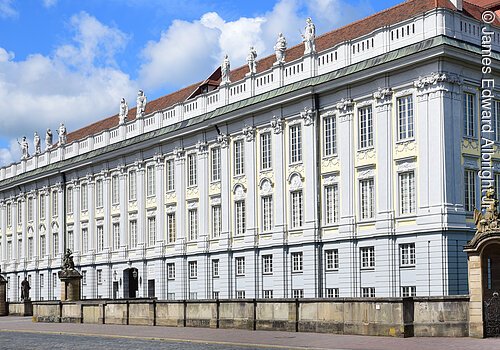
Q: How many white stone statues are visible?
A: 10